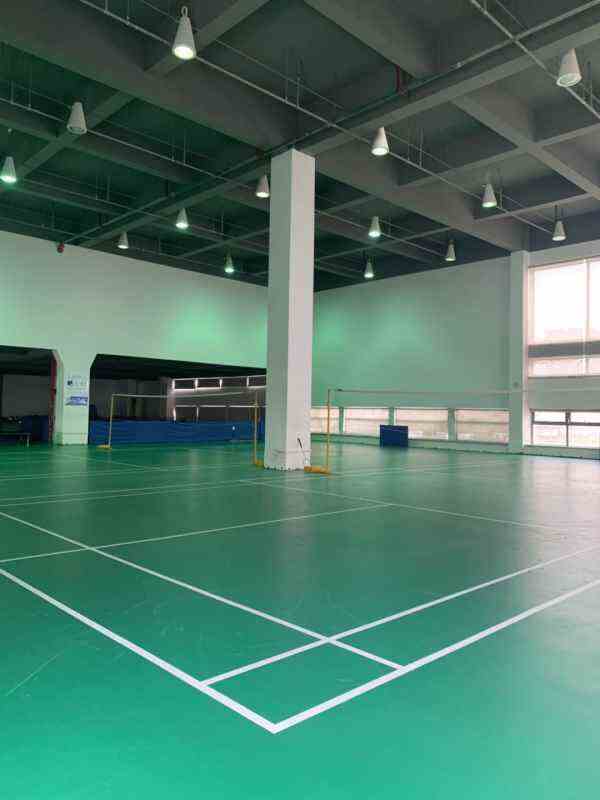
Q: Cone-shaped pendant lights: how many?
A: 14